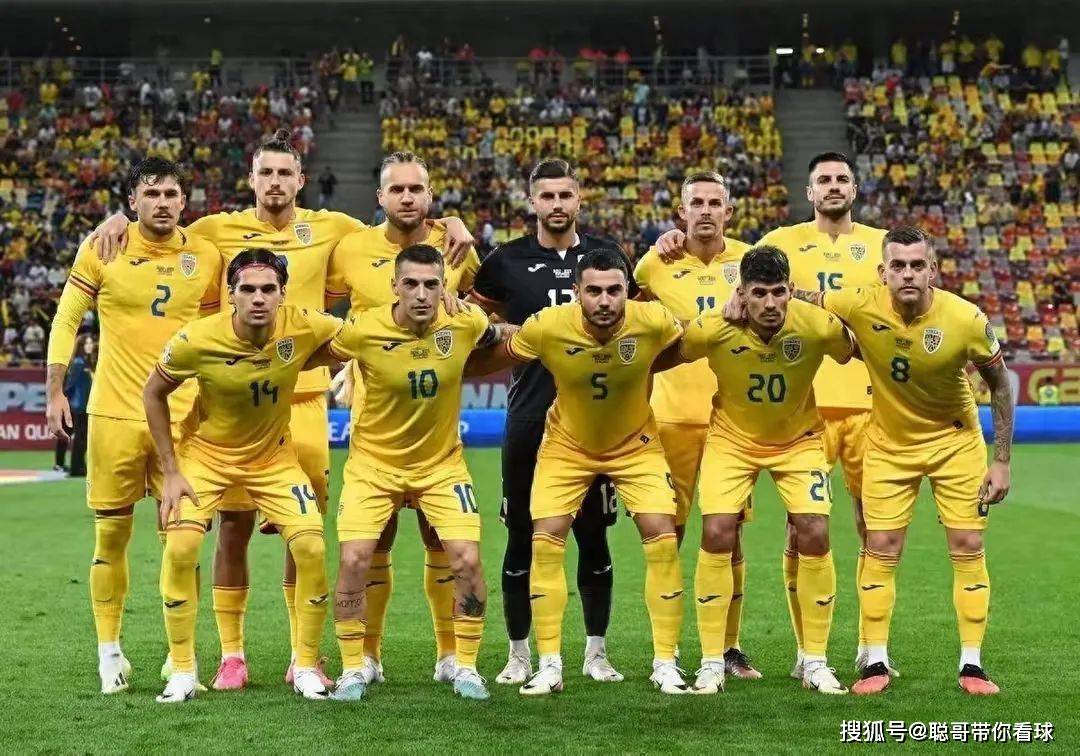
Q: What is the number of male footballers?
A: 11